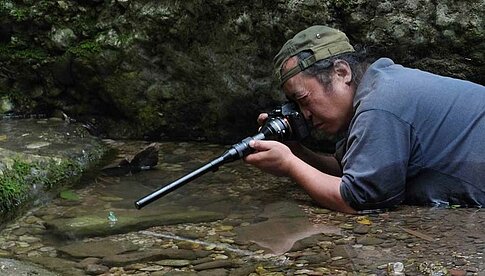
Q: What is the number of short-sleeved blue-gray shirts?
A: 1